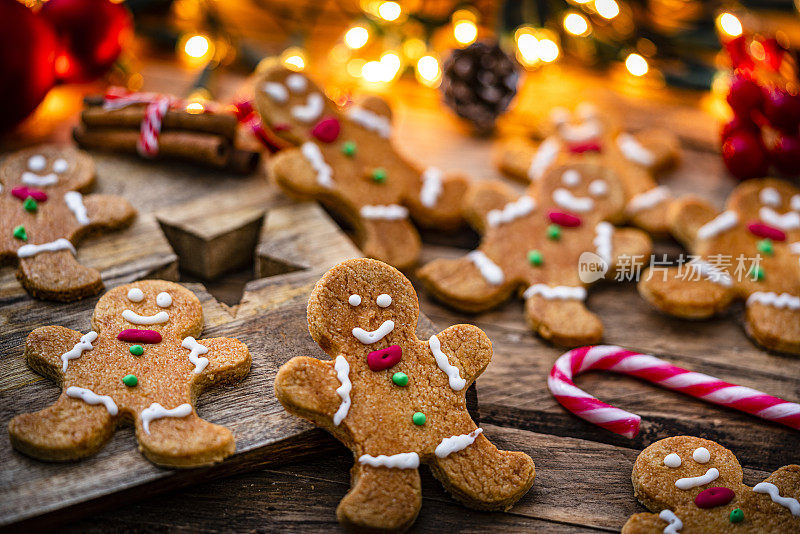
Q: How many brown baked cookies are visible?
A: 8